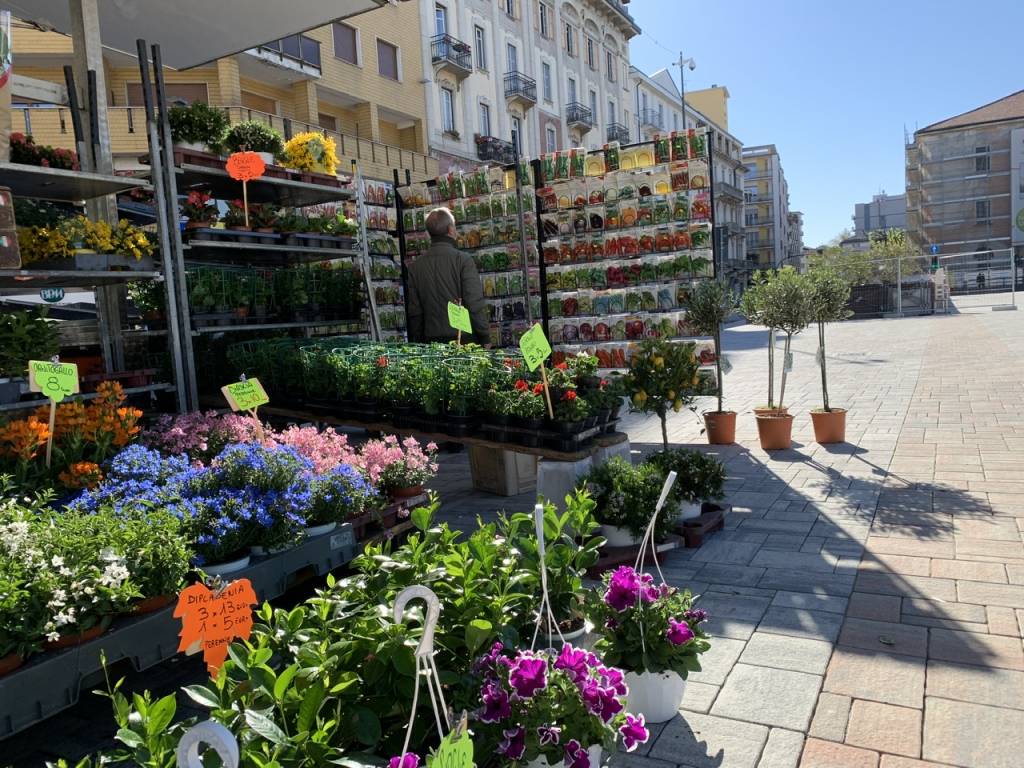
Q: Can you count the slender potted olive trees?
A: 4